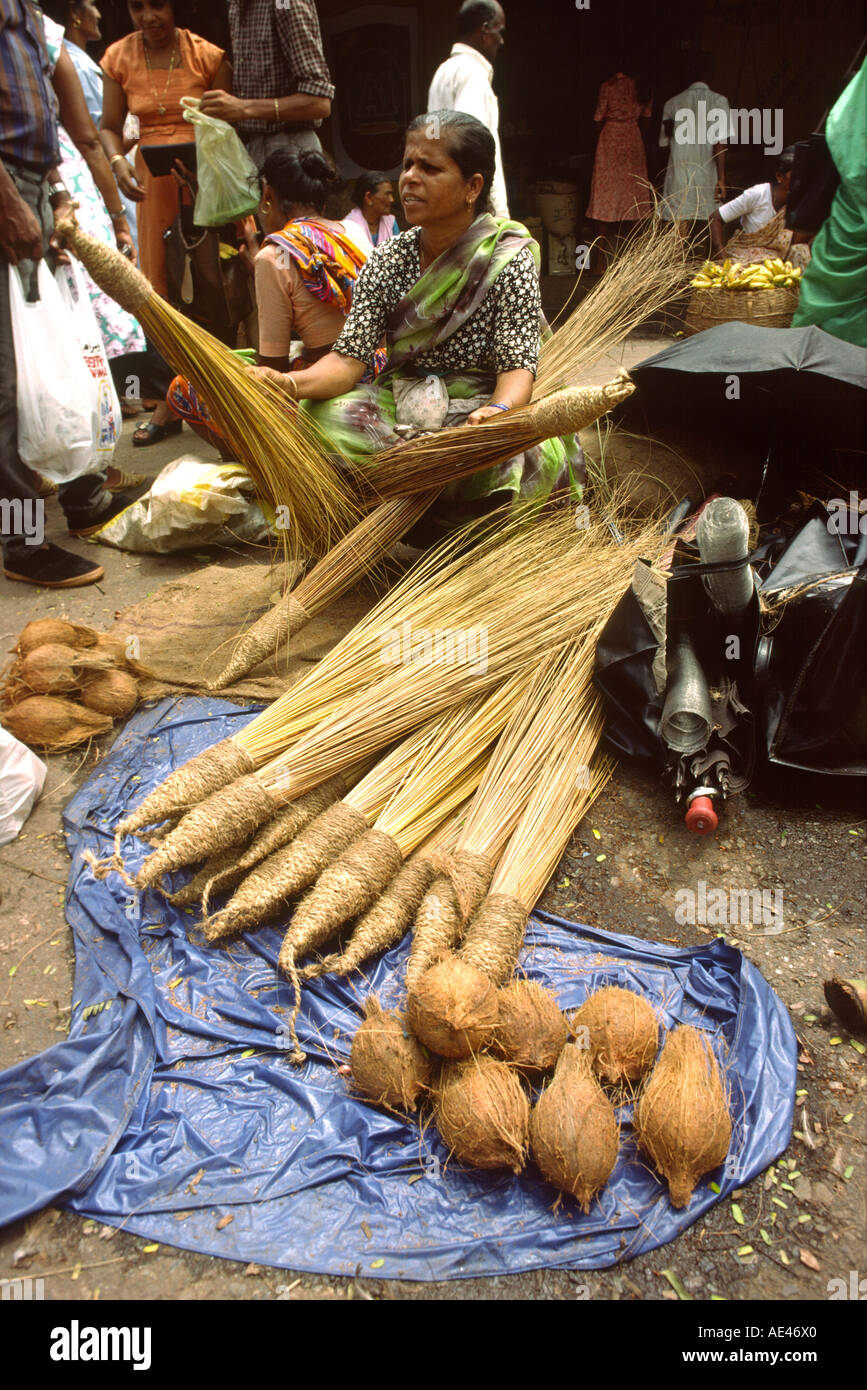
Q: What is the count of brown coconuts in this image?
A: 11